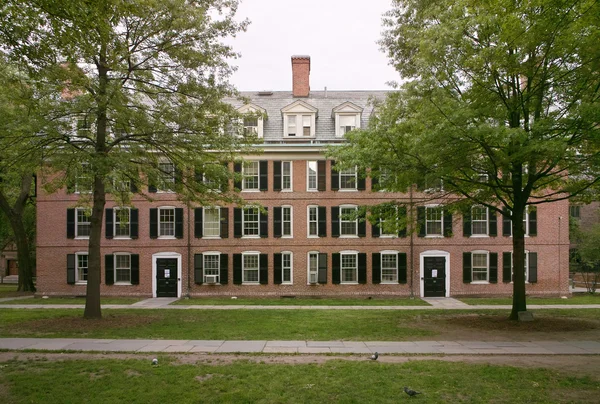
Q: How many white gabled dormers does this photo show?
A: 3